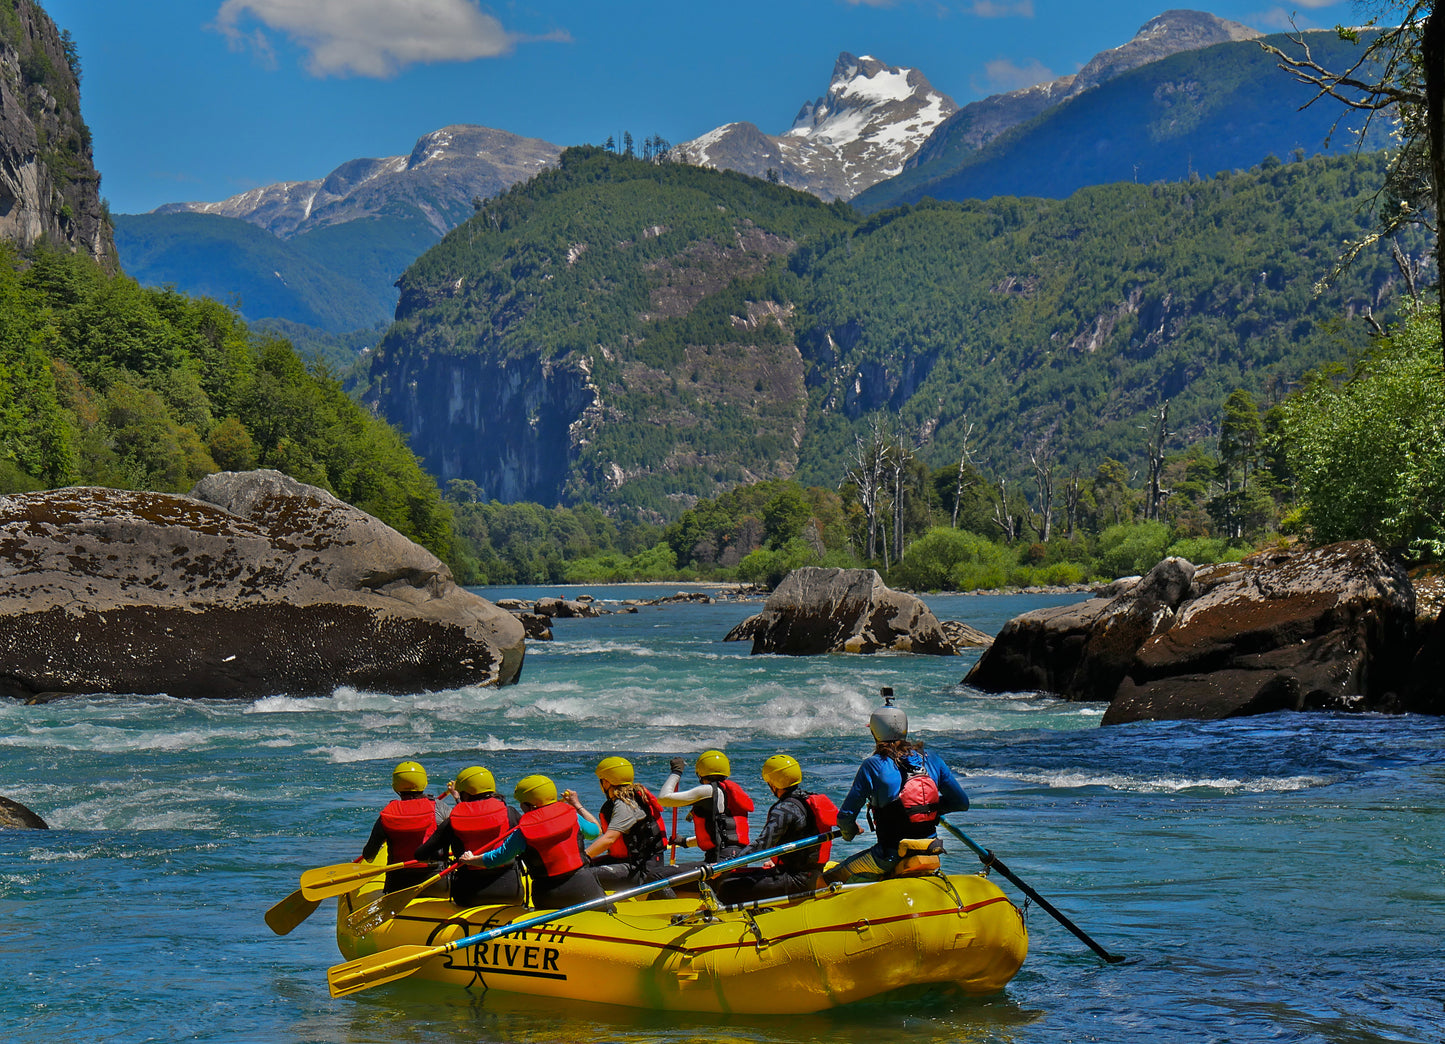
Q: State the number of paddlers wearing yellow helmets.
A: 6